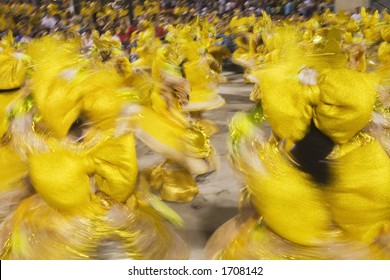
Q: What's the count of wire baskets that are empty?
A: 0